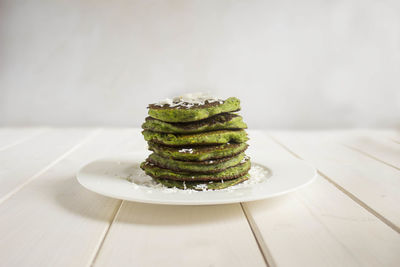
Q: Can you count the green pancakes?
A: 7